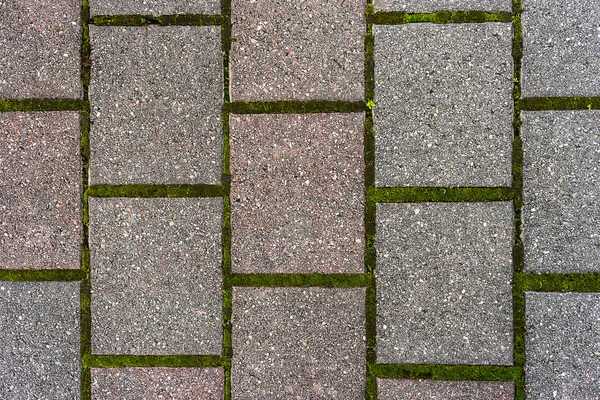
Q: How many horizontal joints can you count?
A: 12